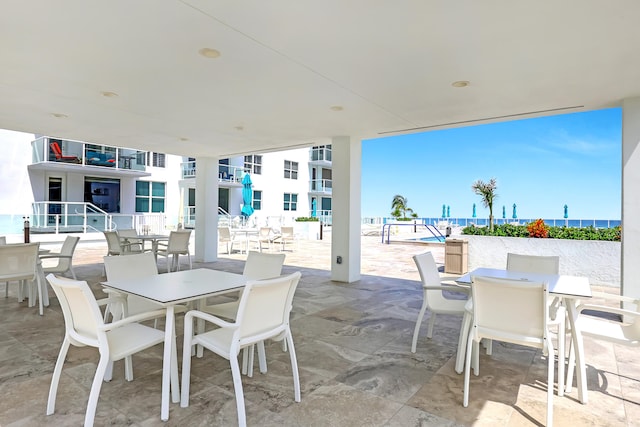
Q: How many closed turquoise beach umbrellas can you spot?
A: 8